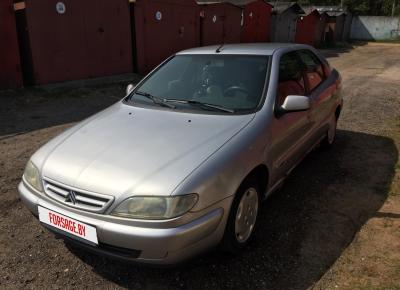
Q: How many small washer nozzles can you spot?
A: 2